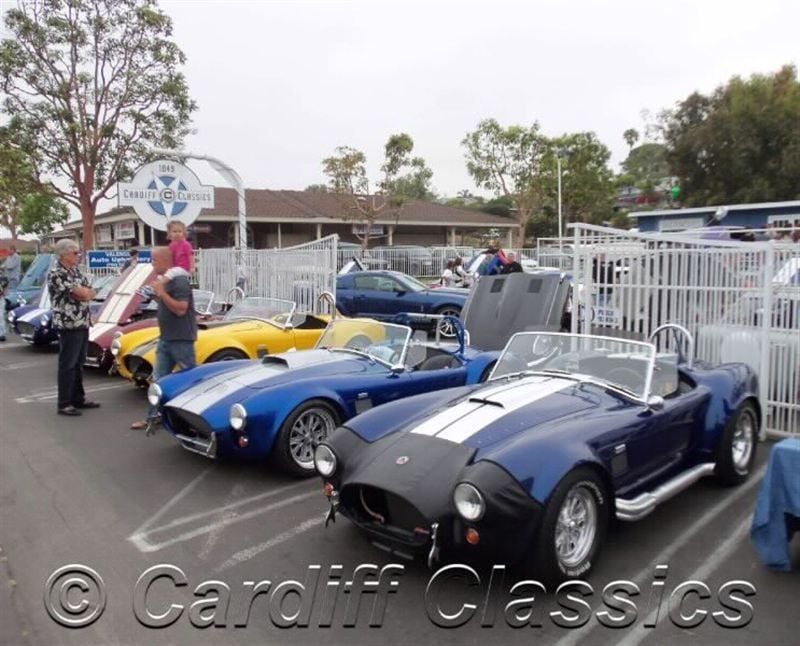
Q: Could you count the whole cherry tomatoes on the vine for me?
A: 0